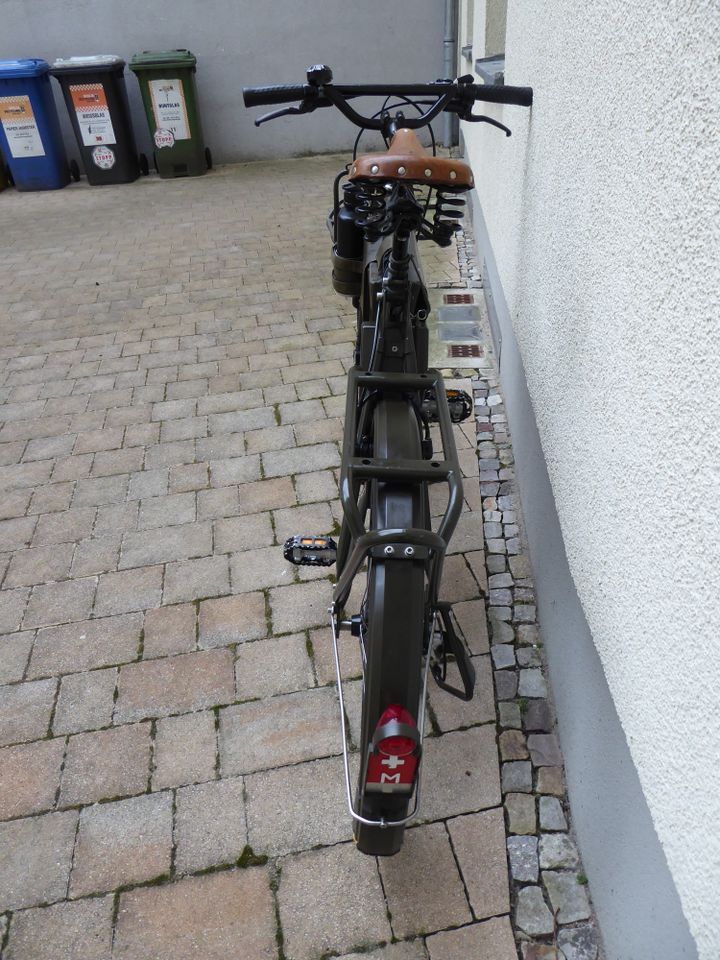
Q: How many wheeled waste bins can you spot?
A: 3